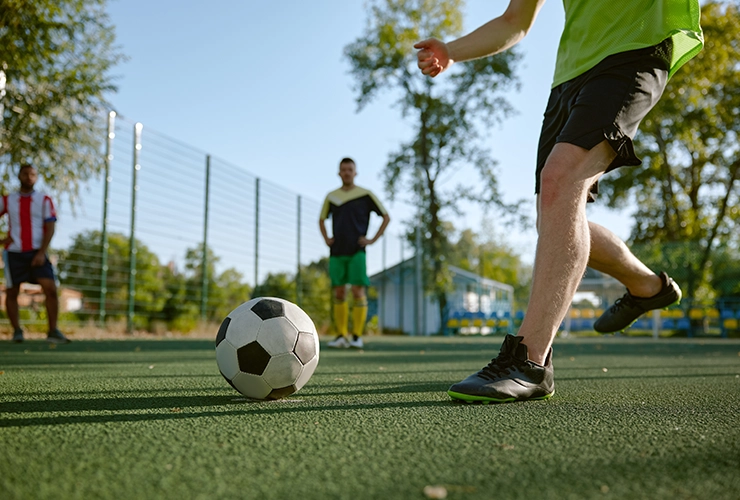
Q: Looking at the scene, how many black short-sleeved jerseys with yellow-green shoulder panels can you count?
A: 1